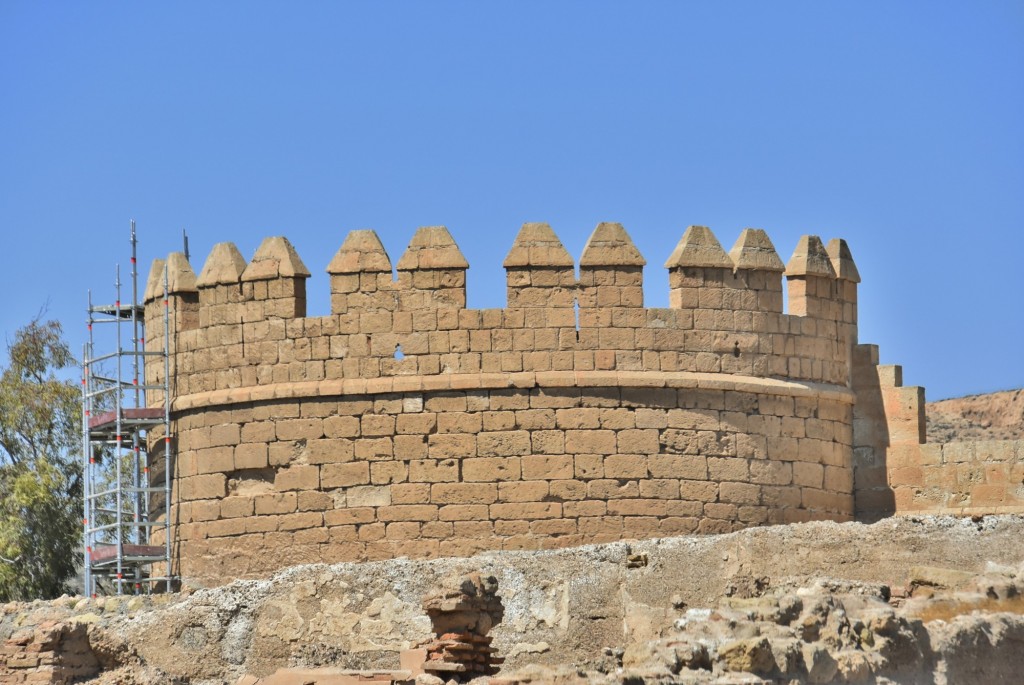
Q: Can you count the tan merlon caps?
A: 12